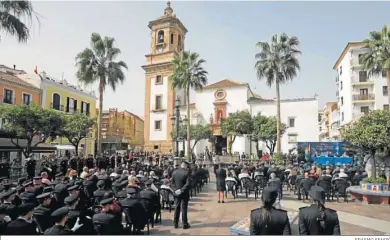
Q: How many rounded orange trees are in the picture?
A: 6